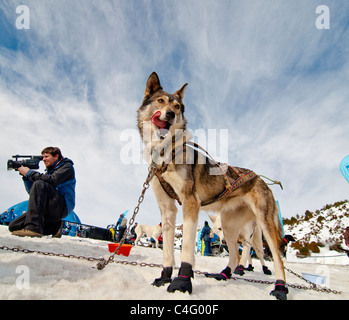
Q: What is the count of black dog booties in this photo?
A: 7